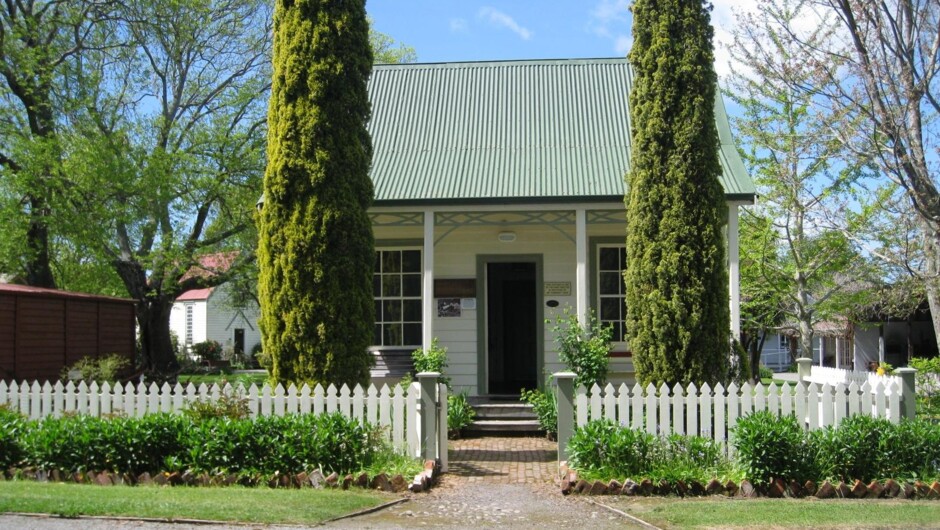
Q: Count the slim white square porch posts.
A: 3